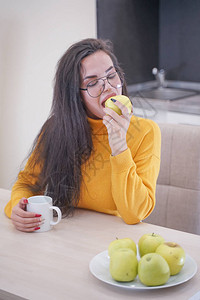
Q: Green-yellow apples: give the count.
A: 6